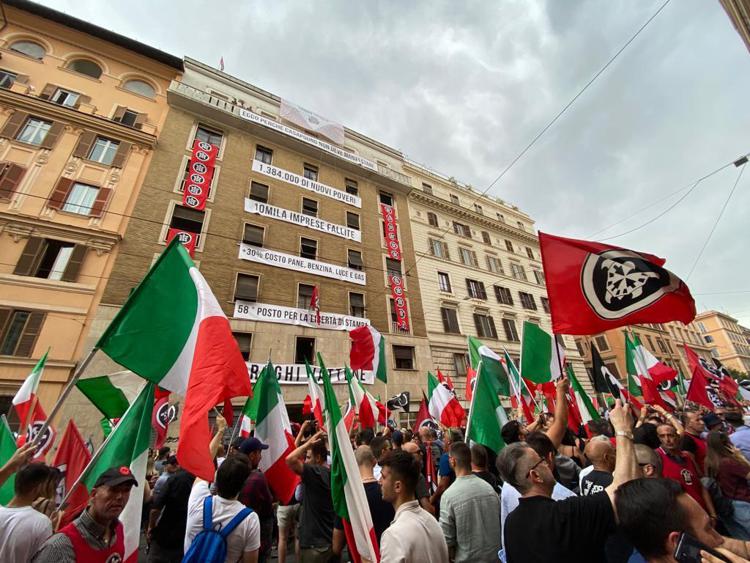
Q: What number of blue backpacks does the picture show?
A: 1